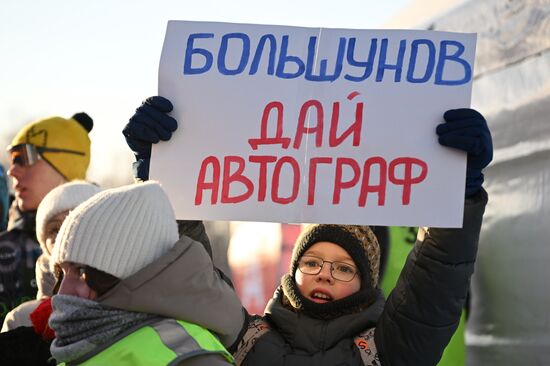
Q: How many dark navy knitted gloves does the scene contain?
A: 2